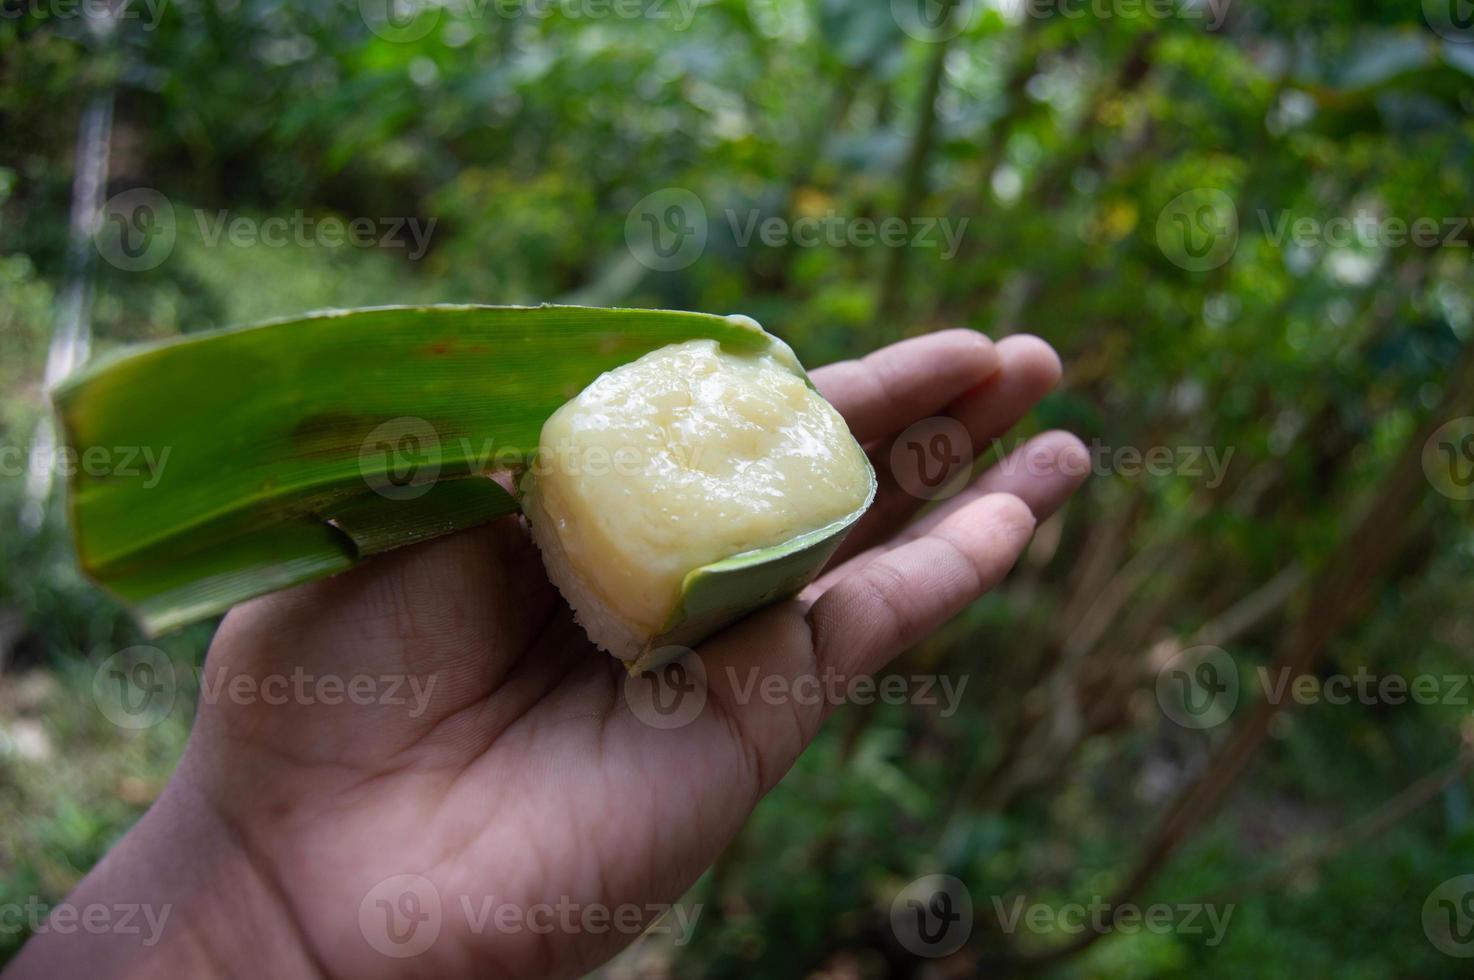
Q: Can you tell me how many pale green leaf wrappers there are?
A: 1